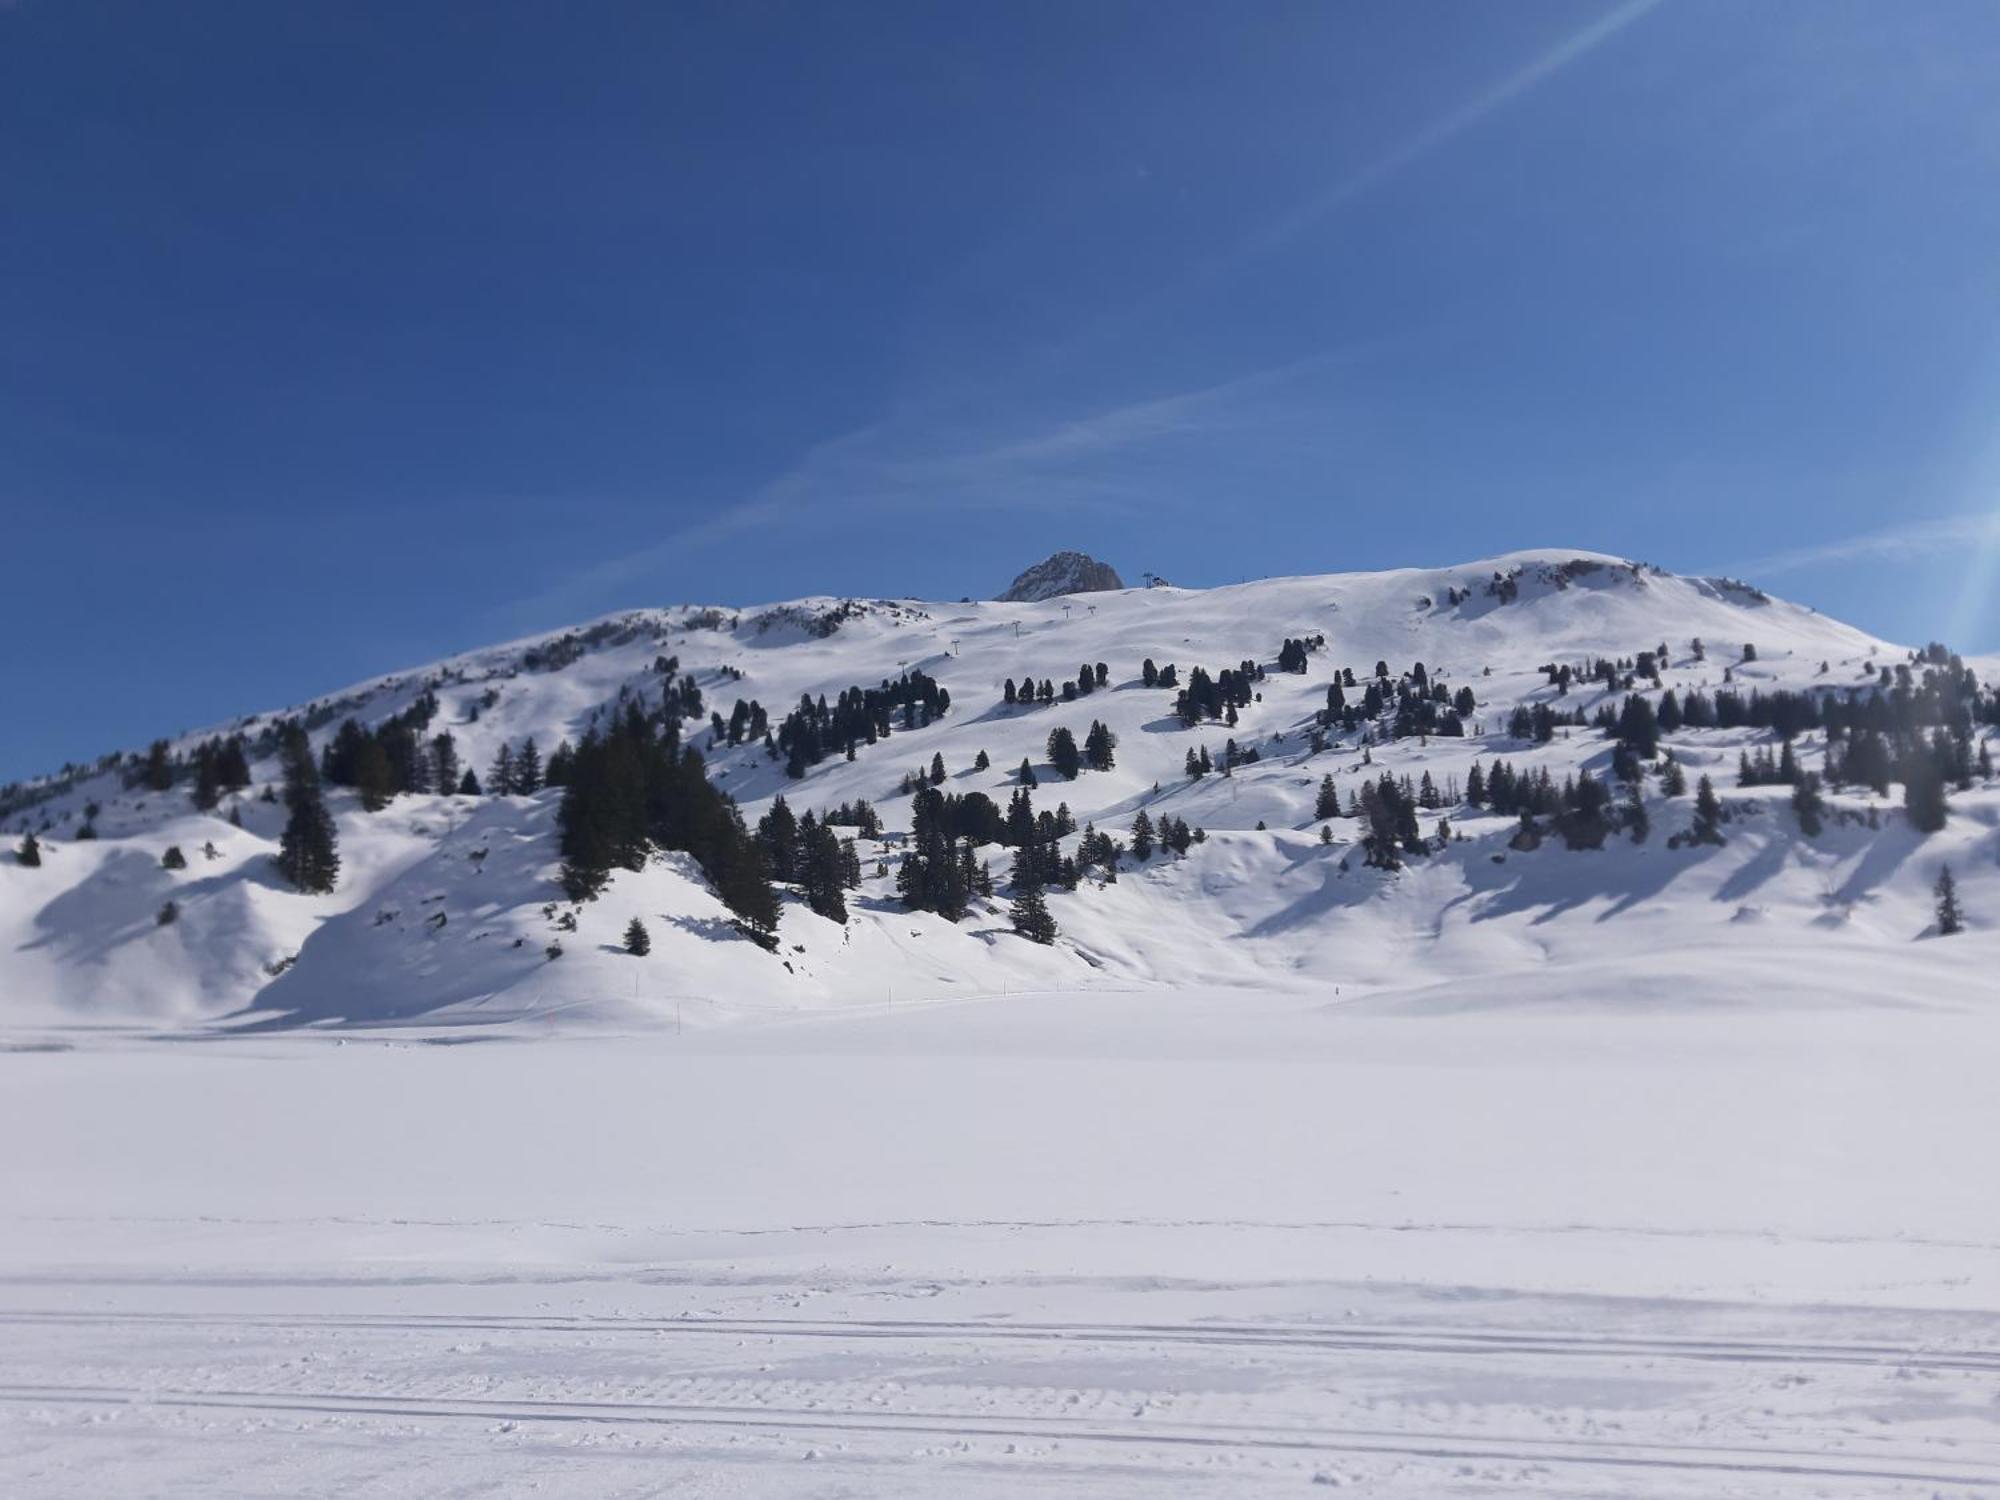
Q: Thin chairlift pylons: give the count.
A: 6